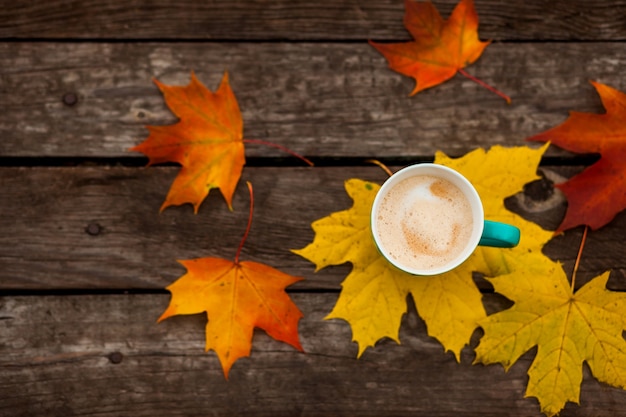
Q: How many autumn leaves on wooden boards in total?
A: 6